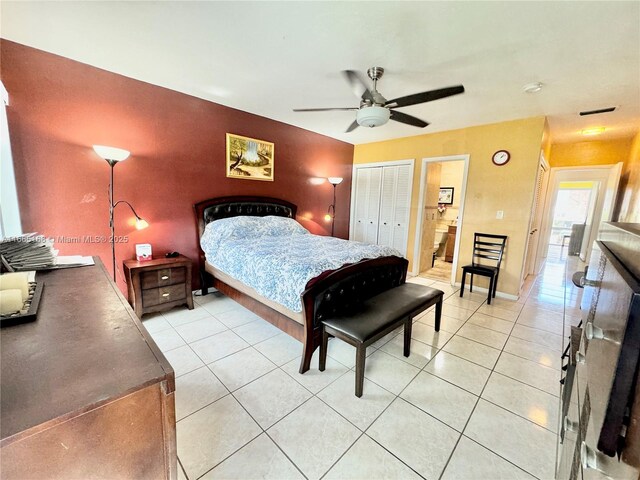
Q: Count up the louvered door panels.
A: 4